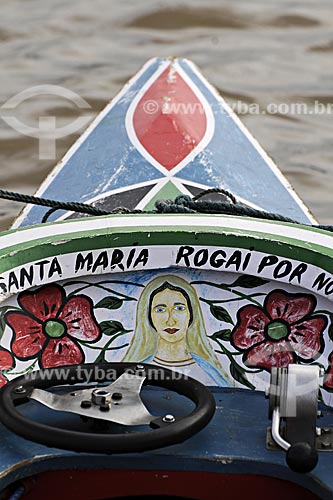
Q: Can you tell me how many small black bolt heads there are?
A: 3